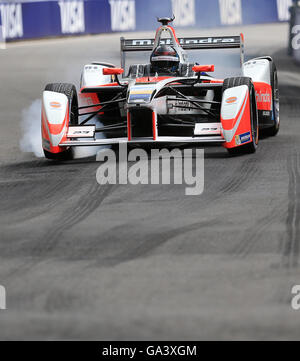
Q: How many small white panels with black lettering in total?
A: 2